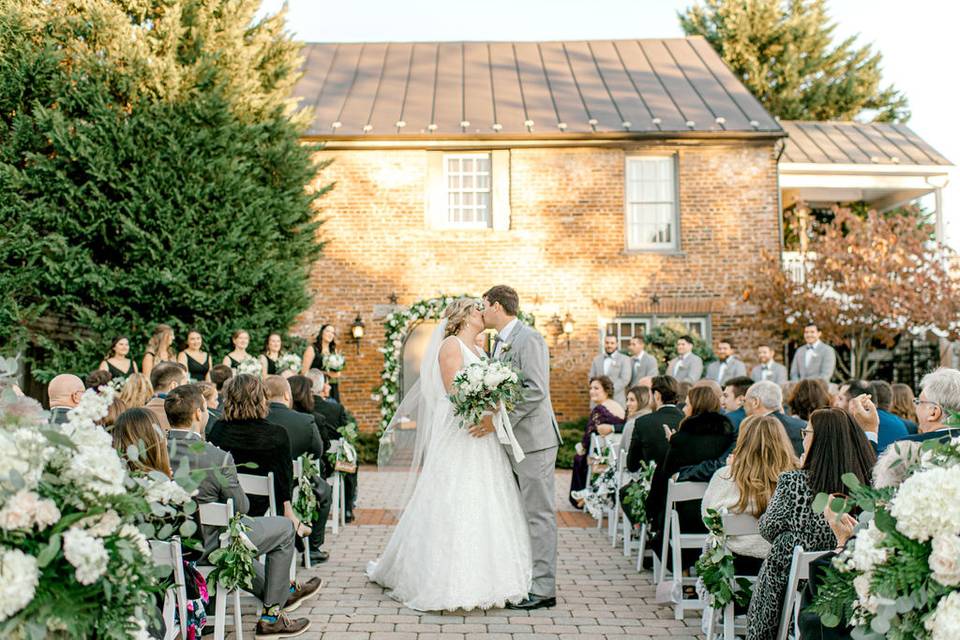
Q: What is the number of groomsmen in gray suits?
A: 6